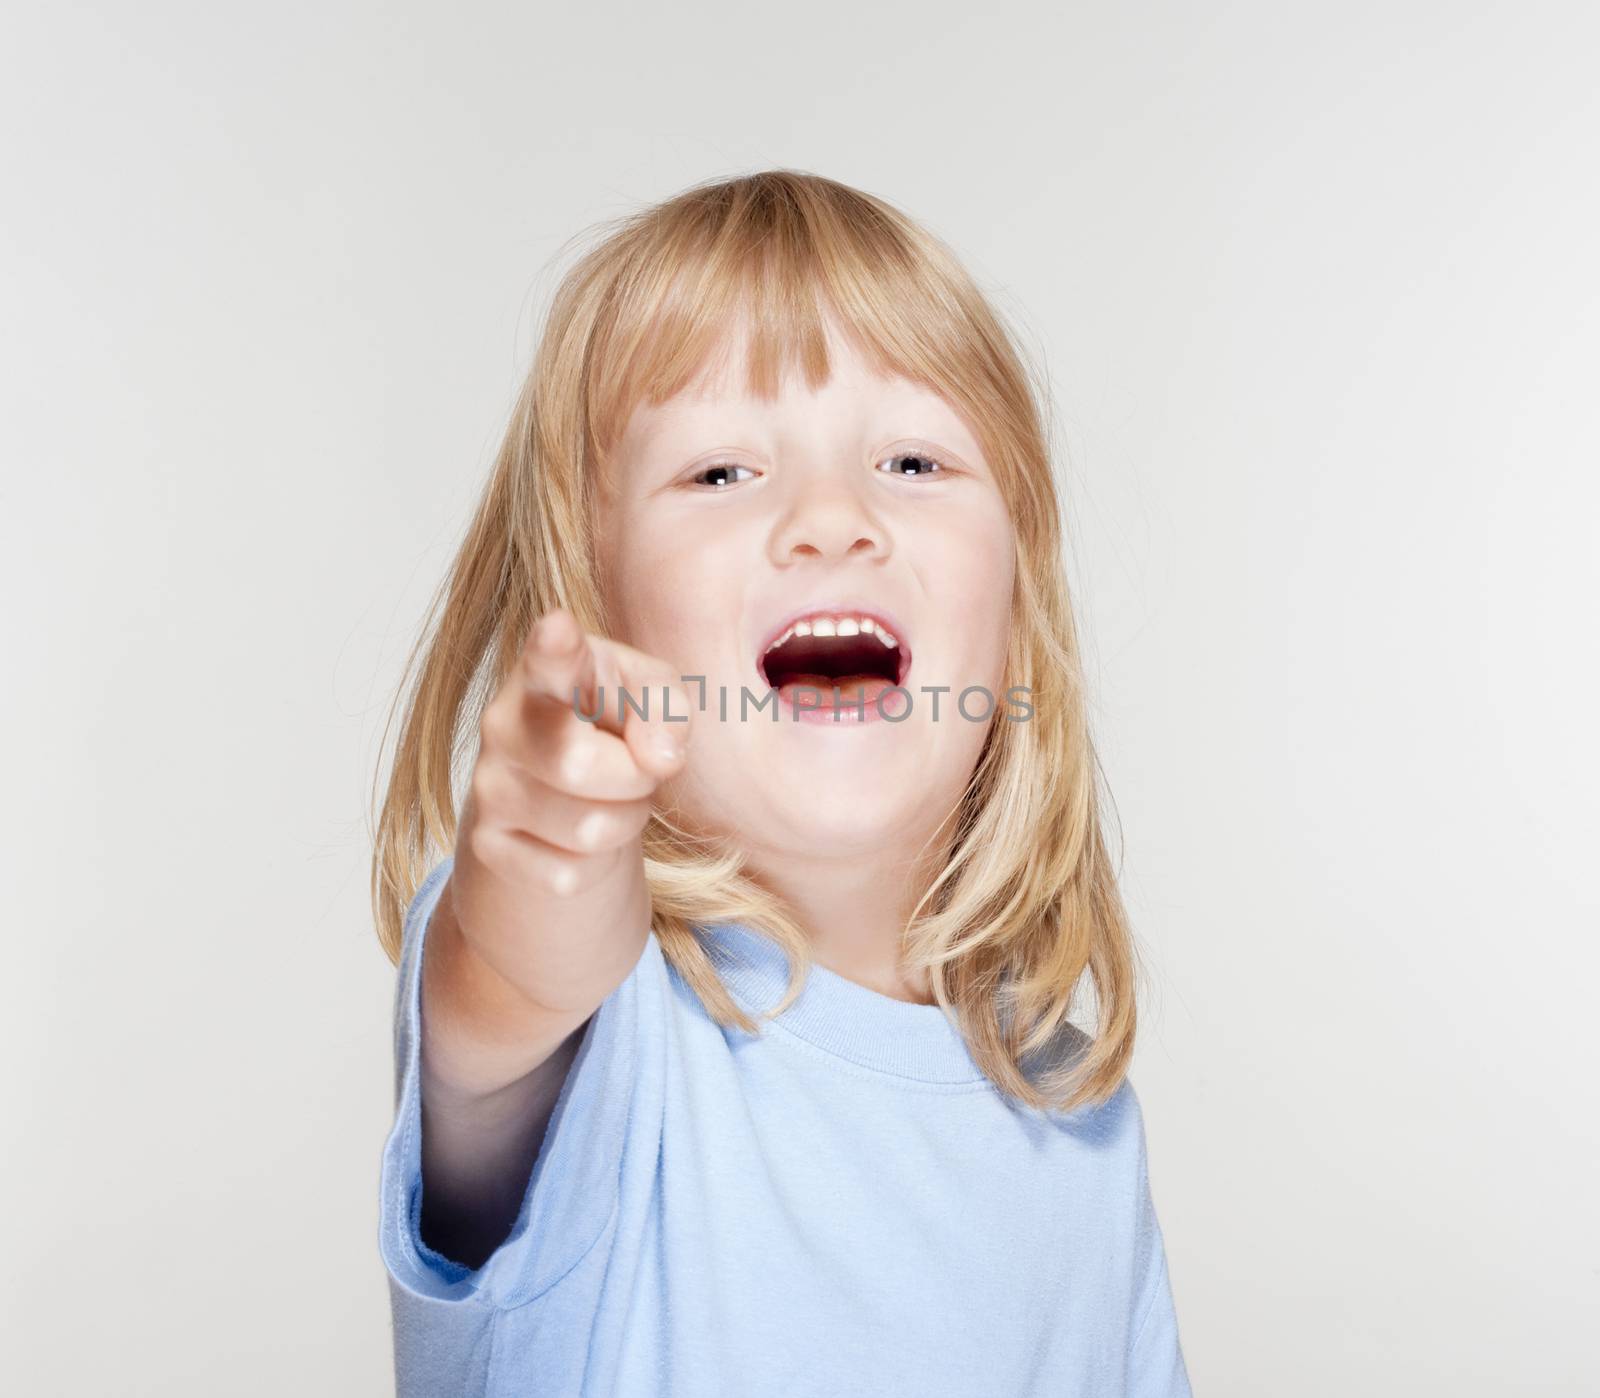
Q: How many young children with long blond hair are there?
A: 1